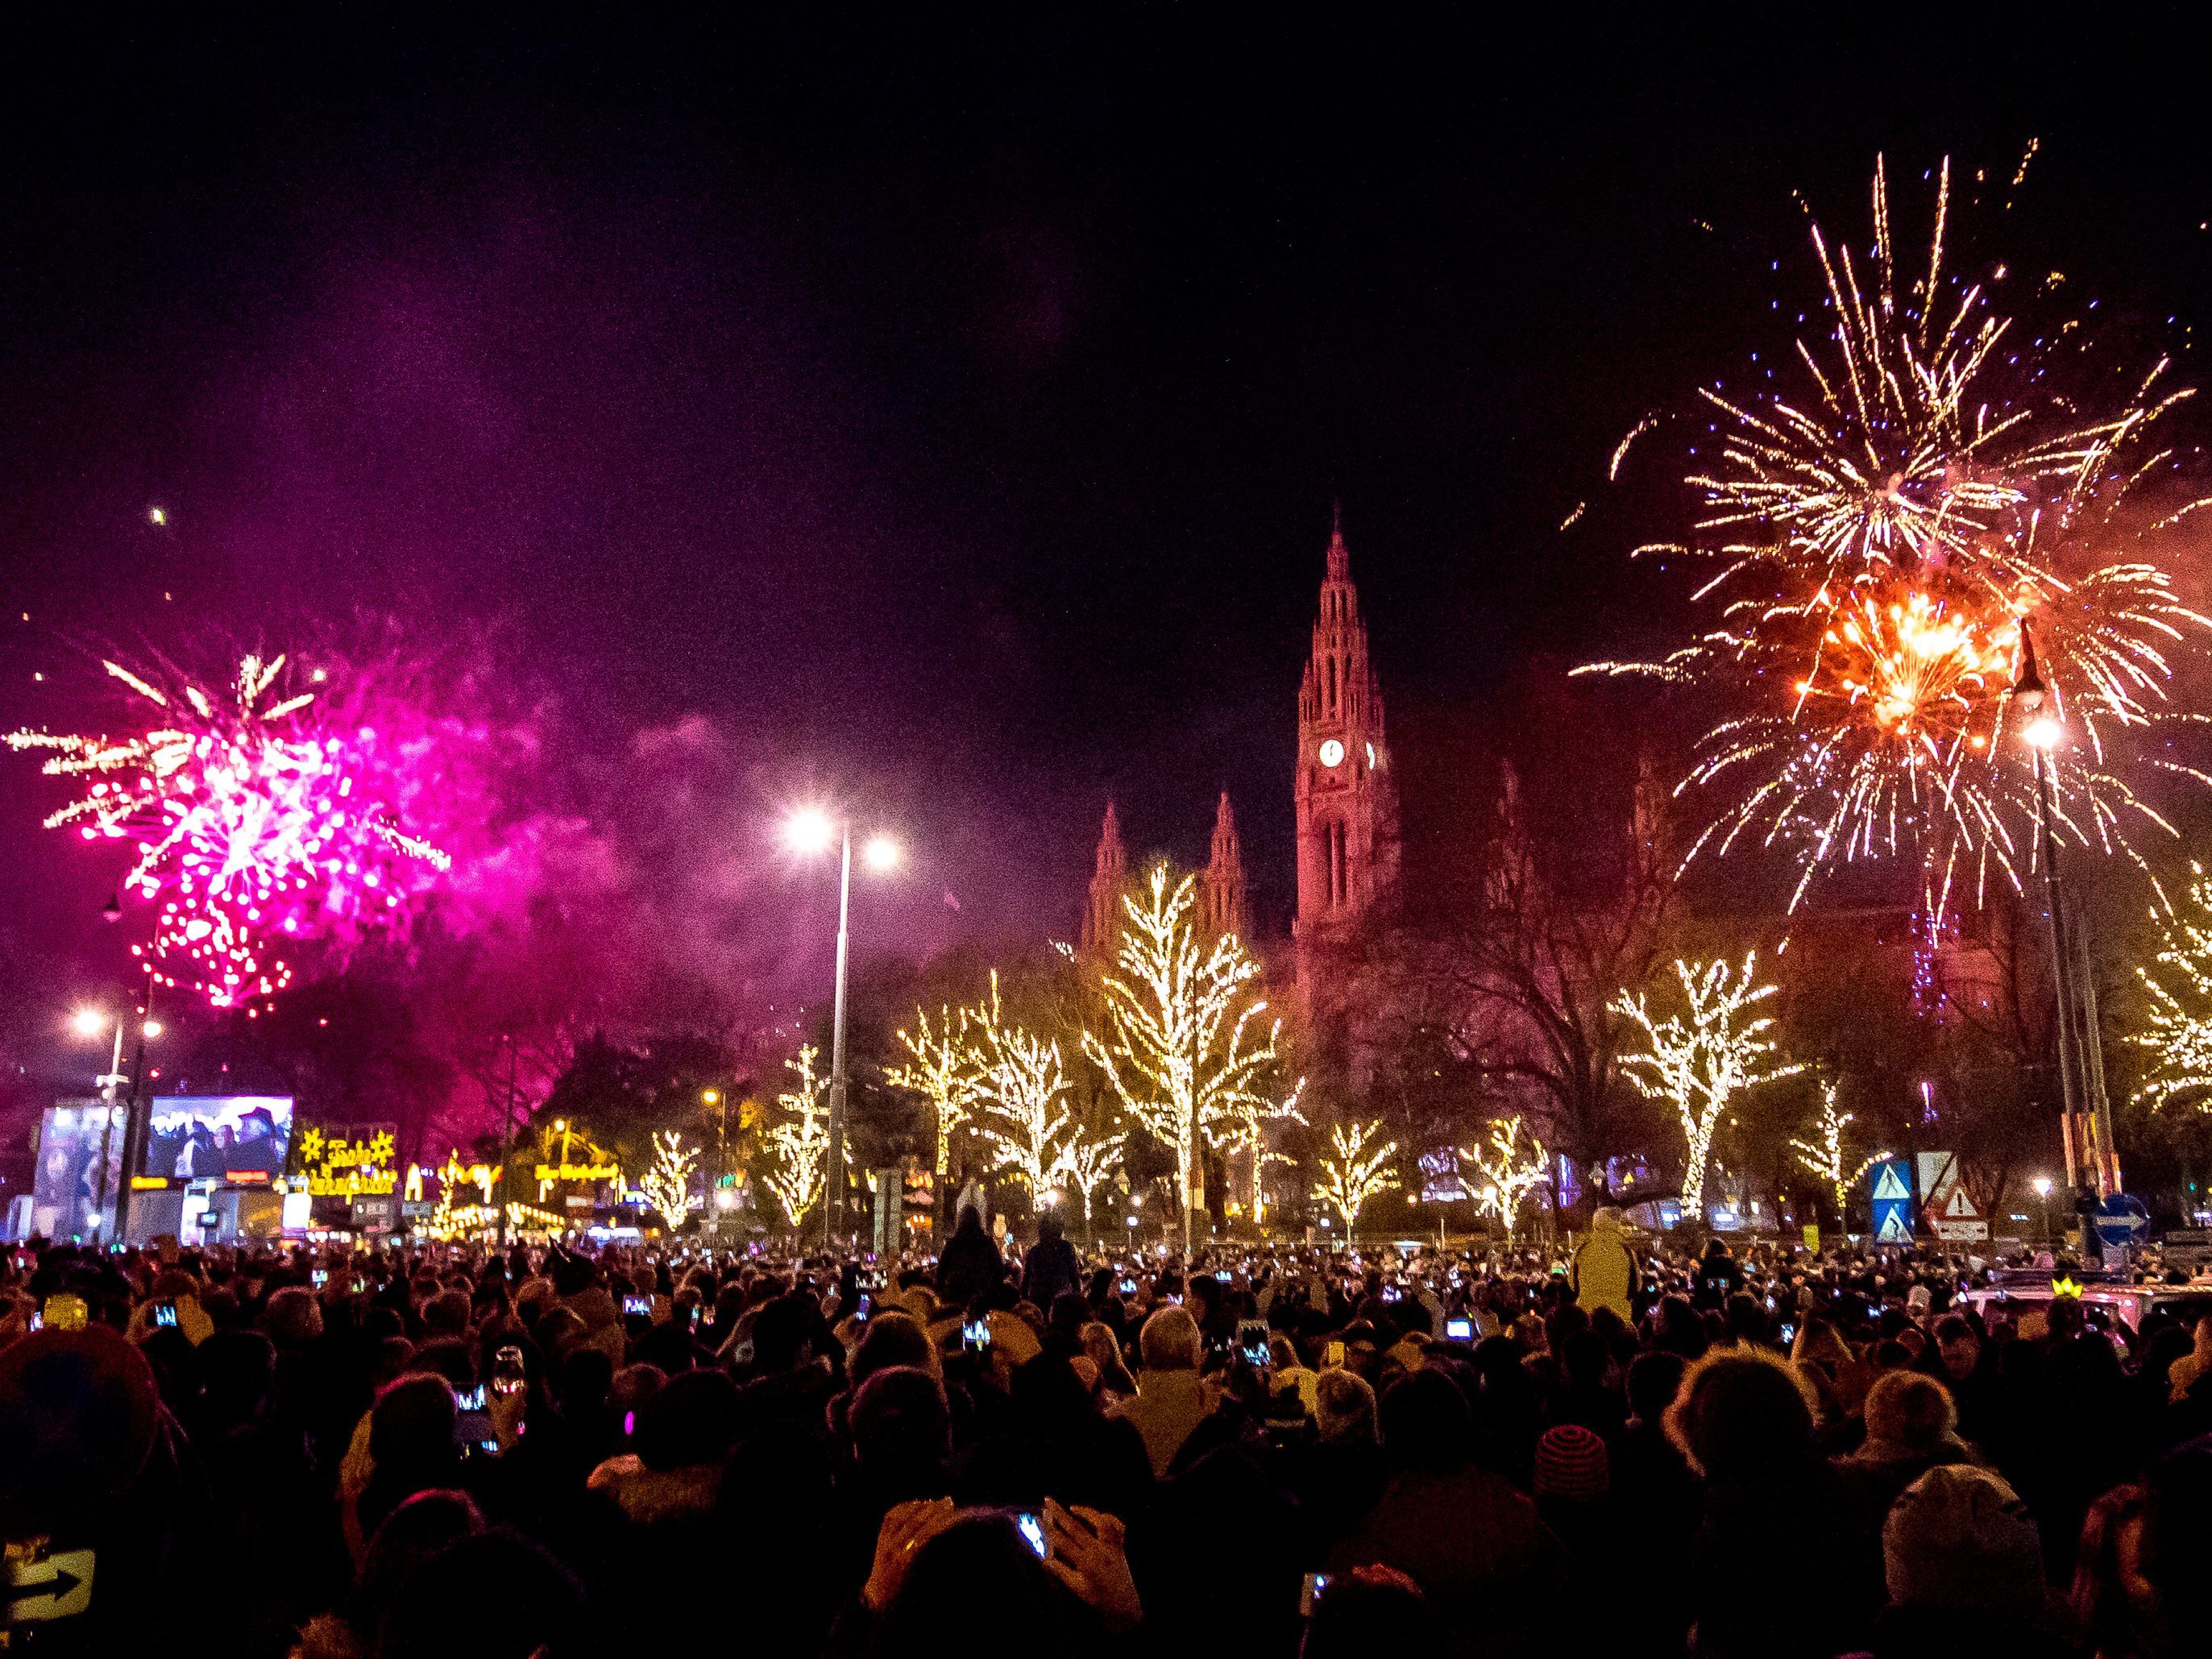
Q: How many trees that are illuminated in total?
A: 12